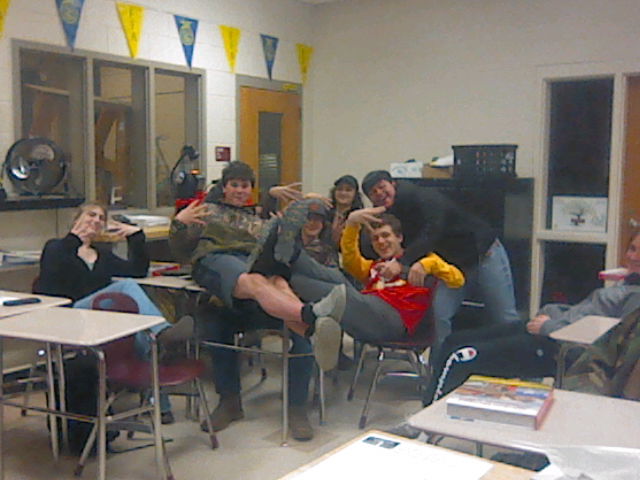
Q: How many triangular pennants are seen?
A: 7